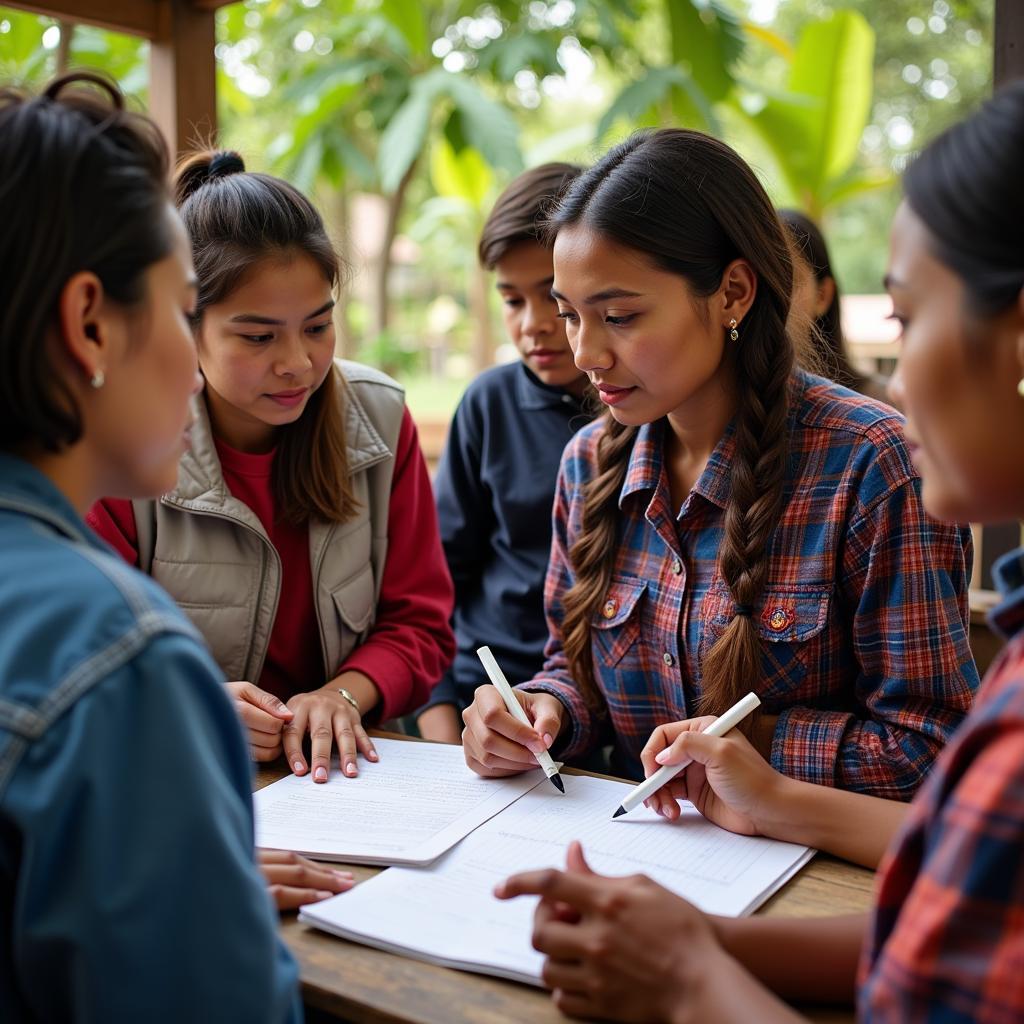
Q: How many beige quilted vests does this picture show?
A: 1